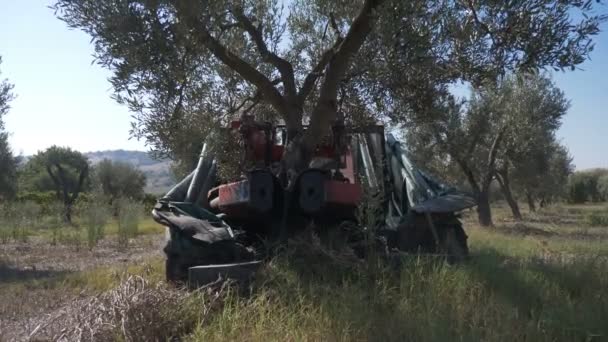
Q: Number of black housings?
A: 2